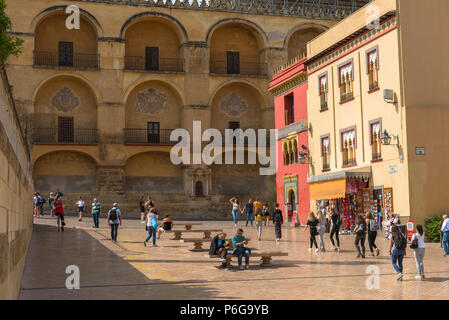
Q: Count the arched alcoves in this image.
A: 10